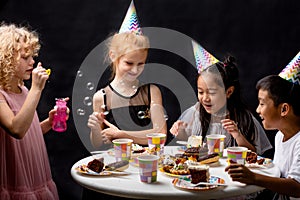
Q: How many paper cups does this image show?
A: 5